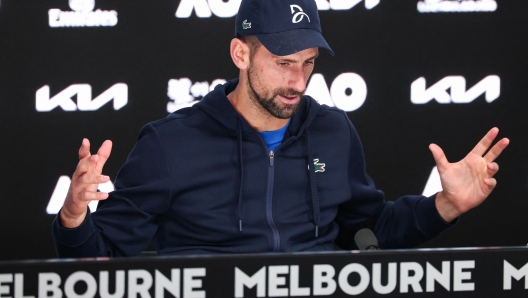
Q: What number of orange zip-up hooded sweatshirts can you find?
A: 0